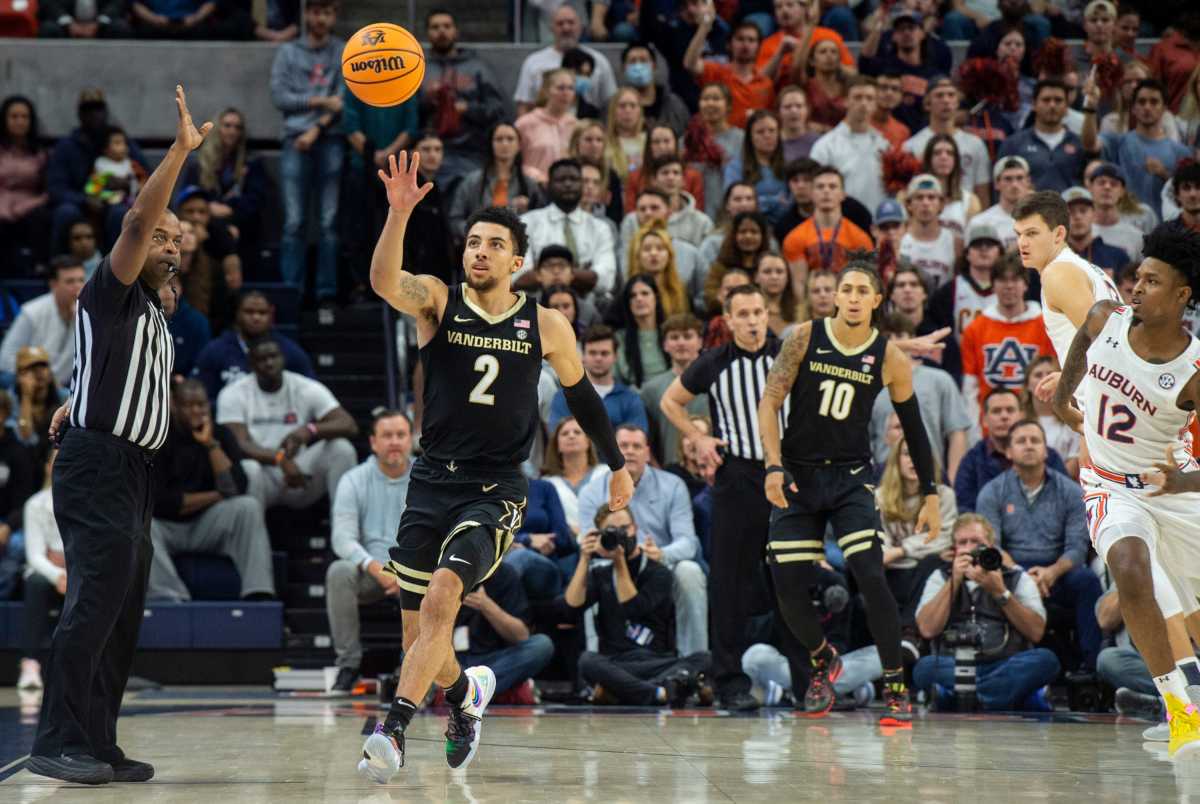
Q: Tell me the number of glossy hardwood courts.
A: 1